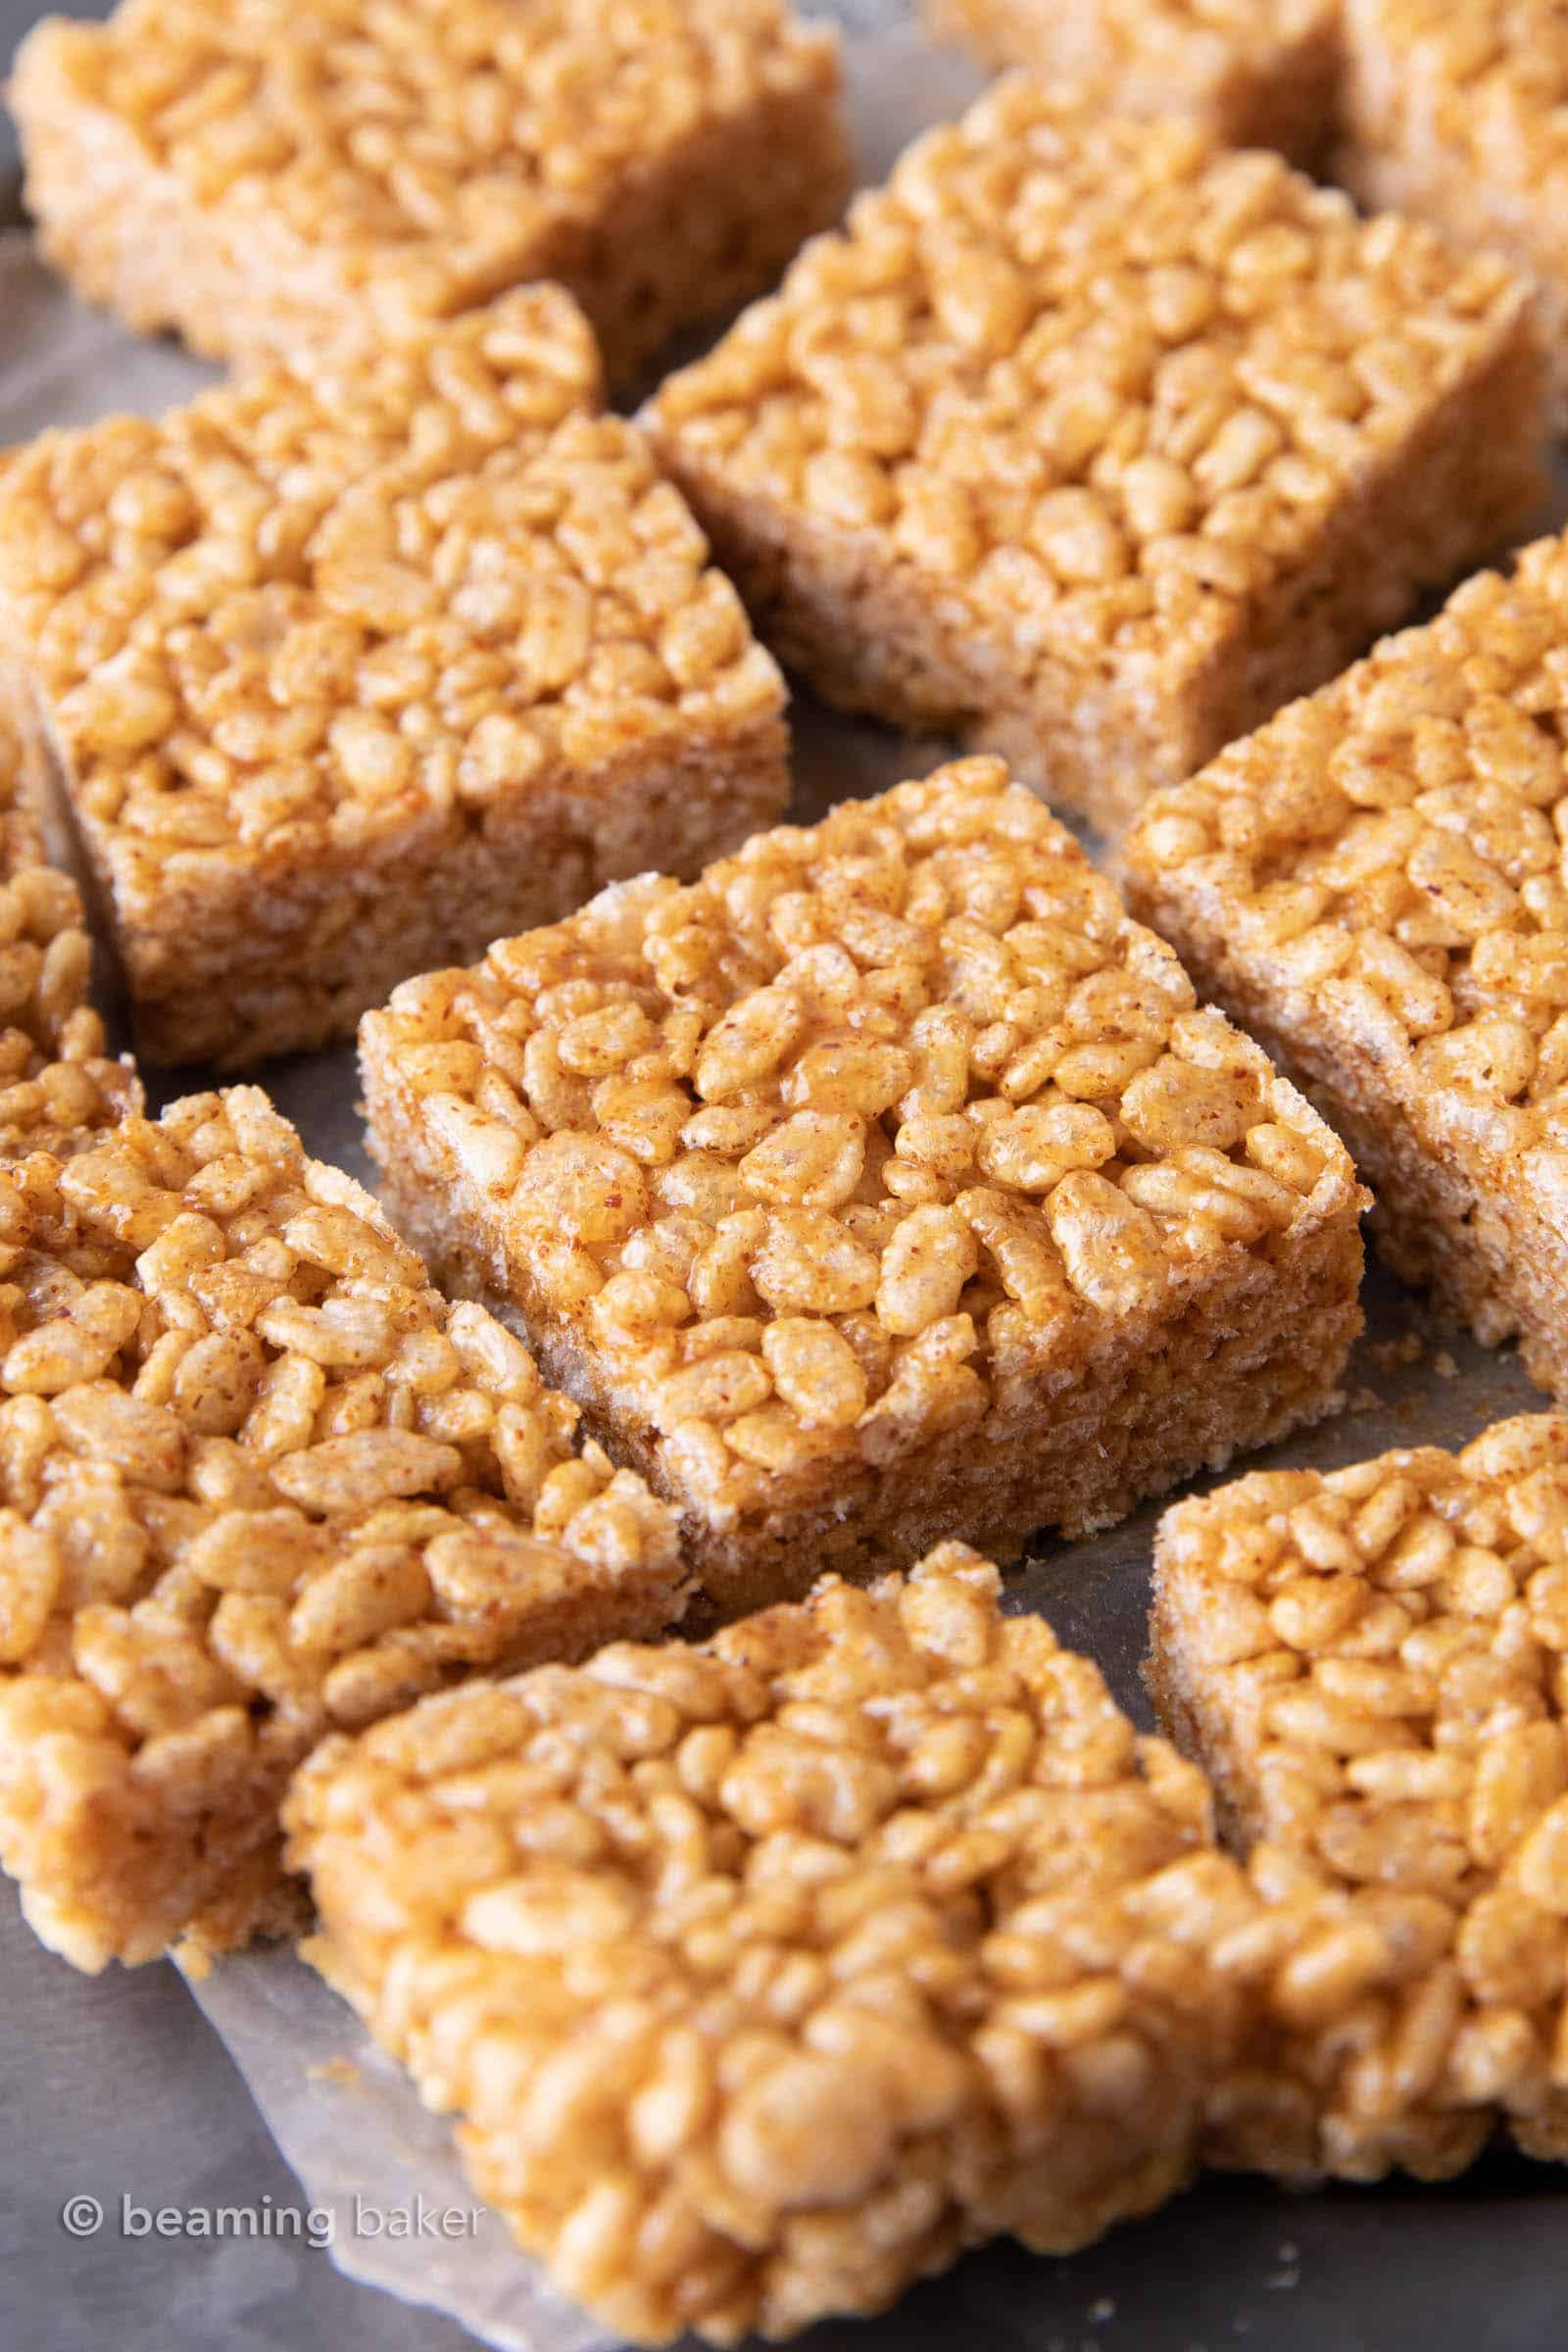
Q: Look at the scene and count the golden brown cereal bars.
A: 11